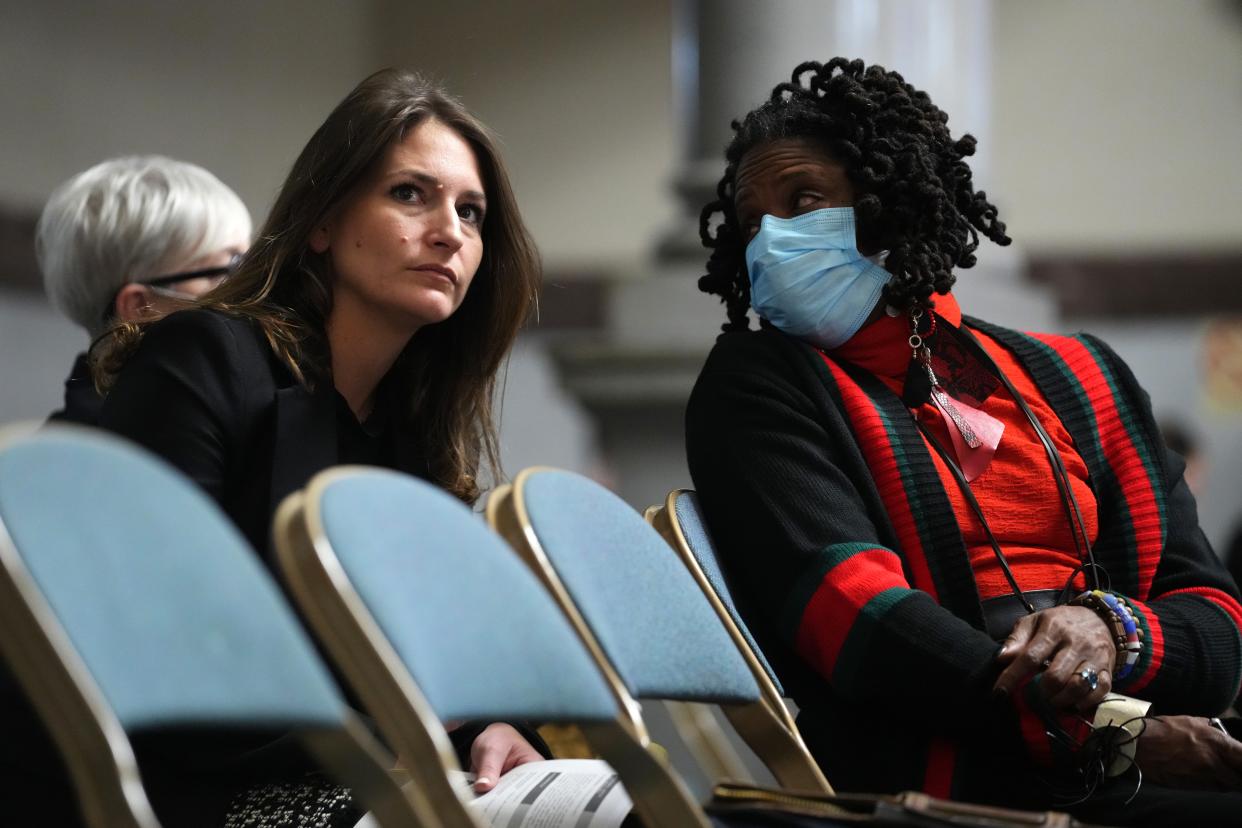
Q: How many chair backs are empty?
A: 3